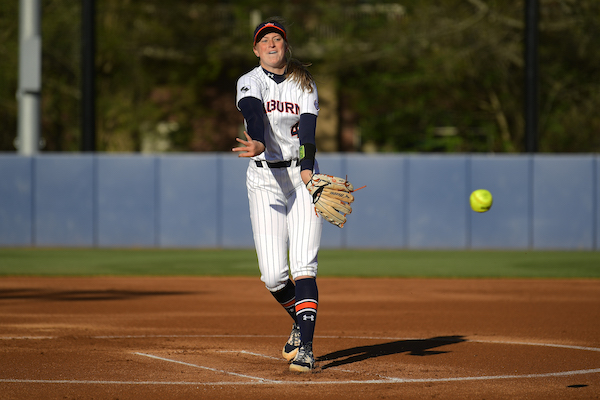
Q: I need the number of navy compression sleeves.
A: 2